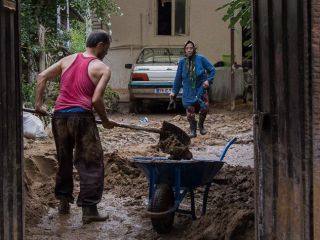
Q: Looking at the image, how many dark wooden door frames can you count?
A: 2